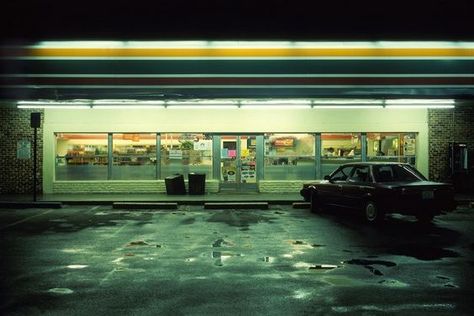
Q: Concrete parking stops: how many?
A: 4